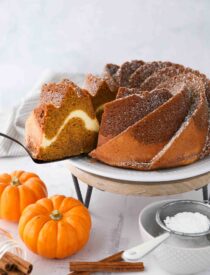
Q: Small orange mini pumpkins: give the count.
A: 2